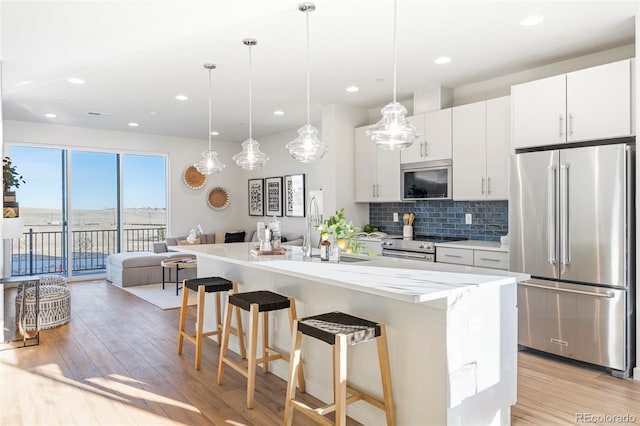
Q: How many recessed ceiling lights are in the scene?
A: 9